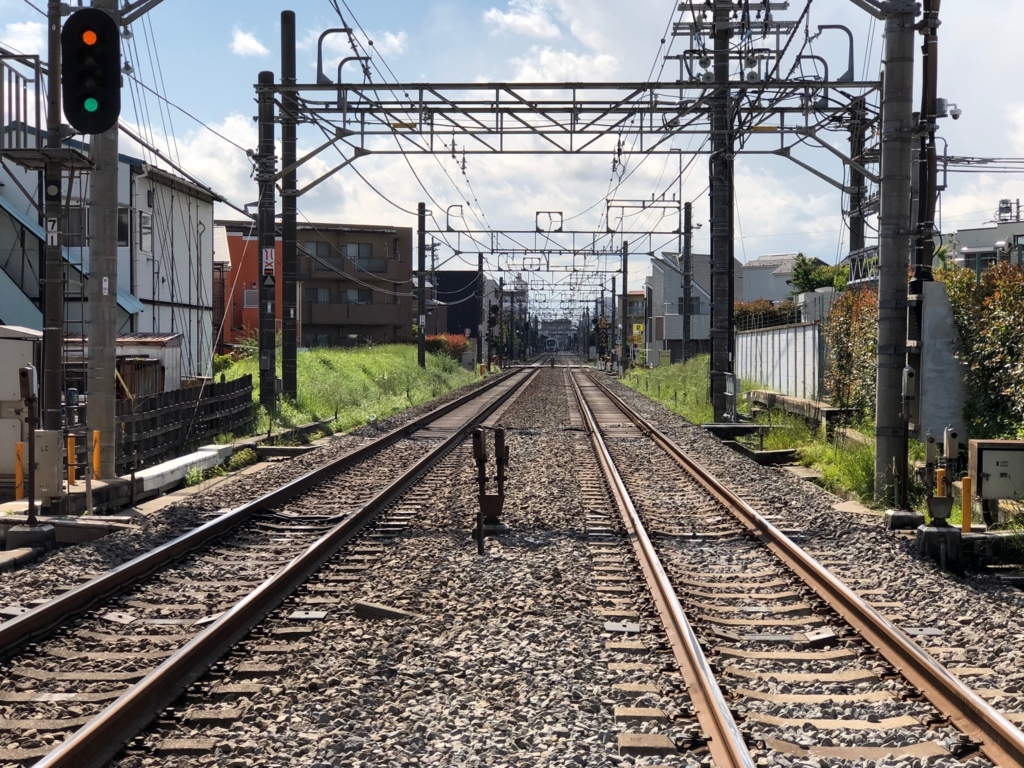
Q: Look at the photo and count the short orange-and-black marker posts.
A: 5